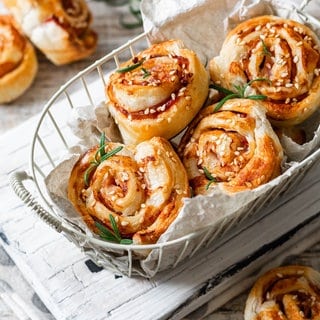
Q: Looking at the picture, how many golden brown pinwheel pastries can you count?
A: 7